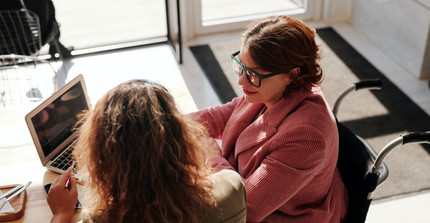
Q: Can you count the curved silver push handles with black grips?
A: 2